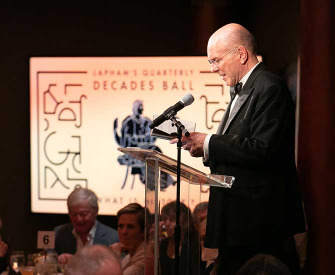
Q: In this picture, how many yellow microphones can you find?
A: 0